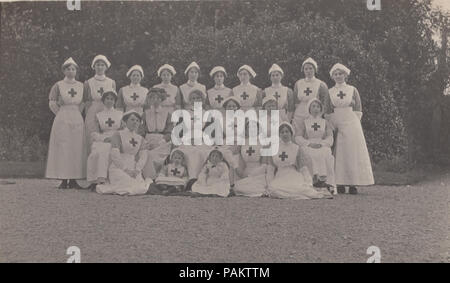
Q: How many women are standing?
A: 10